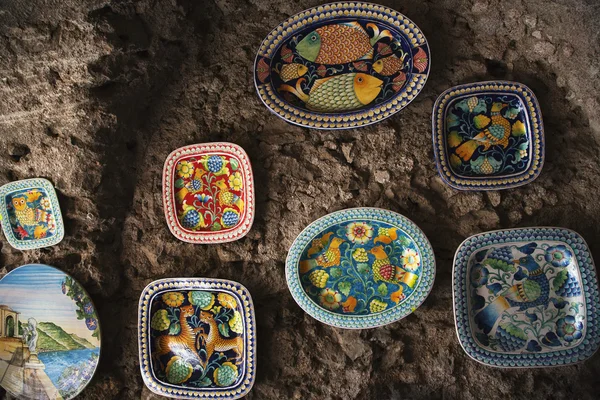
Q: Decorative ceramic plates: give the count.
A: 8